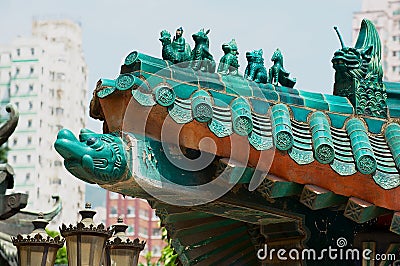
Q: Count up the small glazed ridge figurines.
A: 5